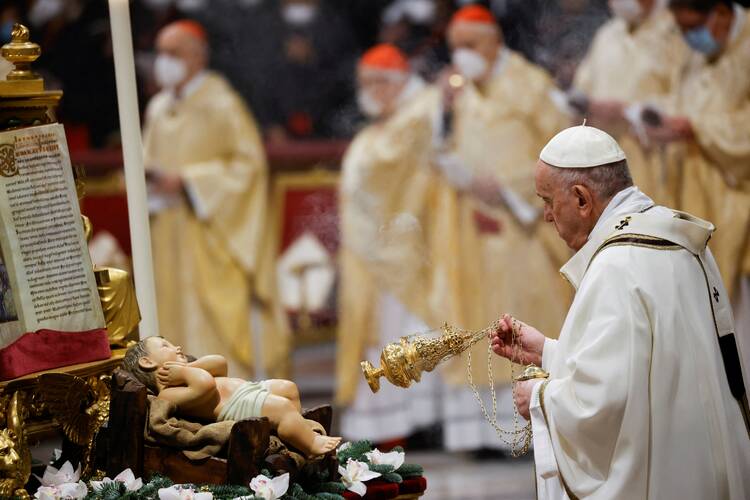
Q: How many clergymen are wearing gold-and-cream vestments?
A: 5